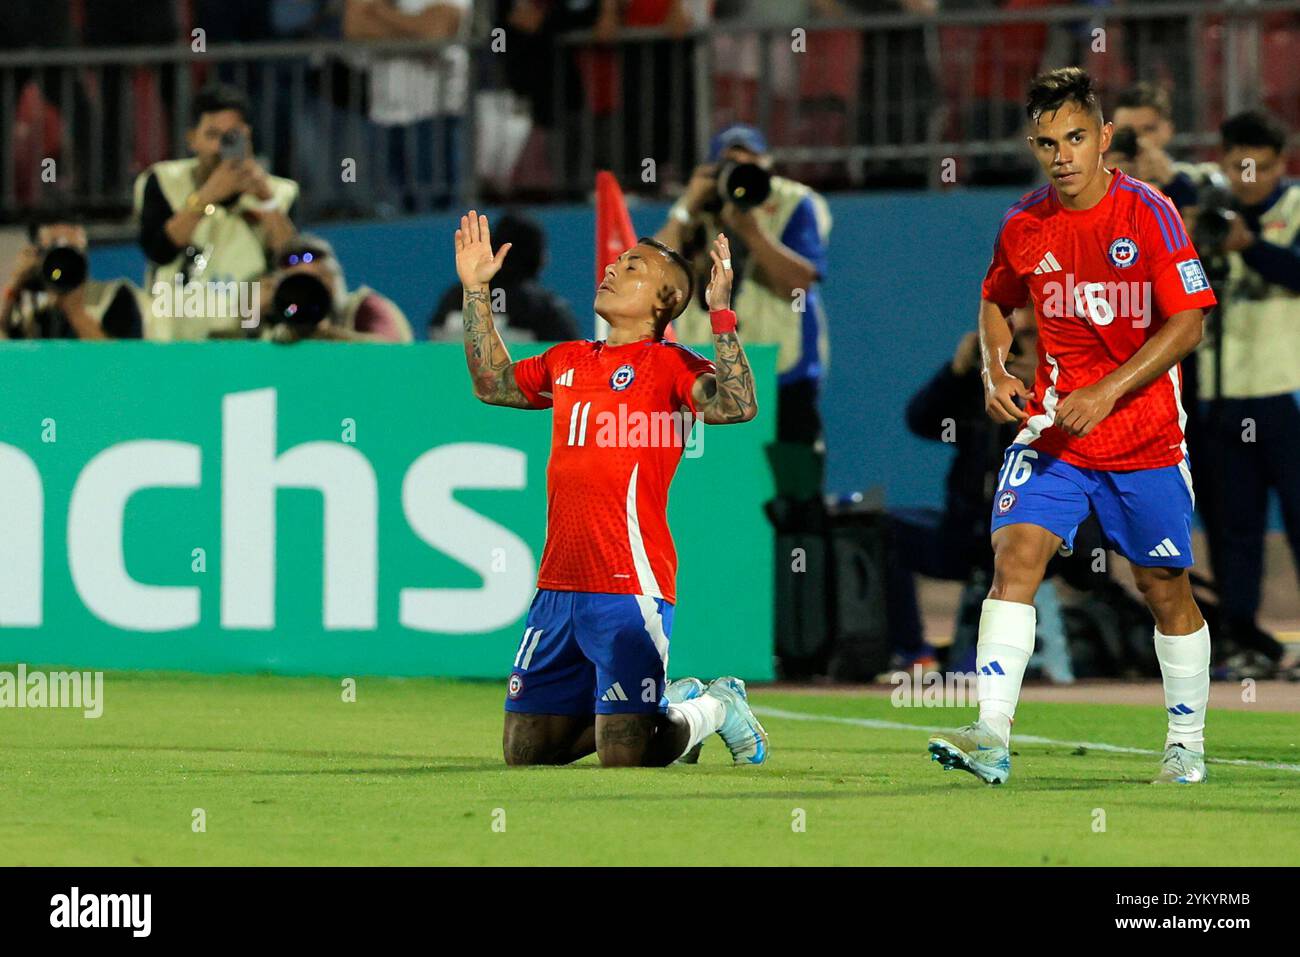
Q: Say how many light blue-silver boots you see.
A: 4